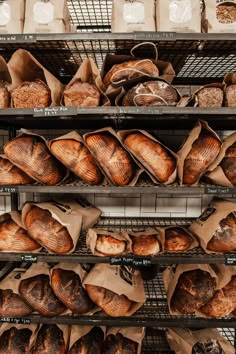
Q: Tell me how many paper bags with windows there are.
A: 5